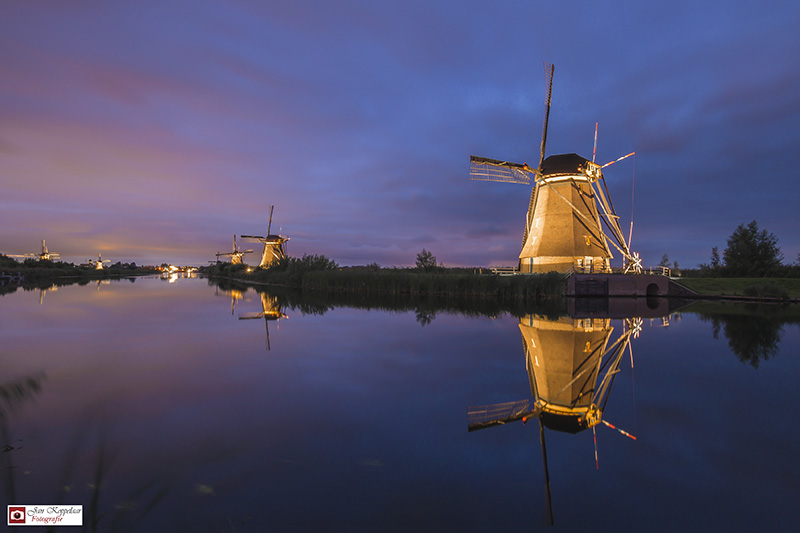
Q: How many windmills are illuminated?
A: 5